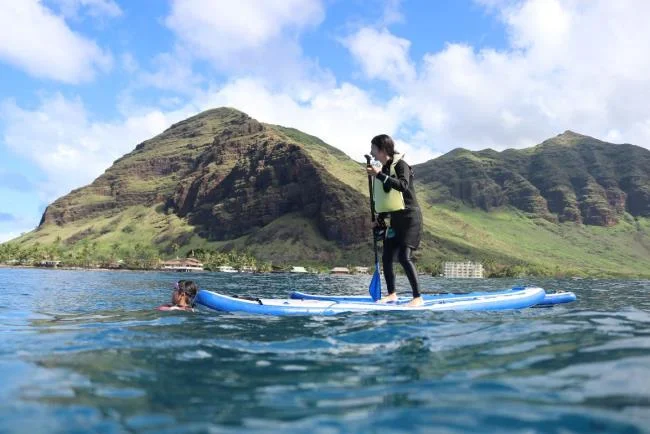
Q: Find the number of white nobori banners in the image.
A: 0